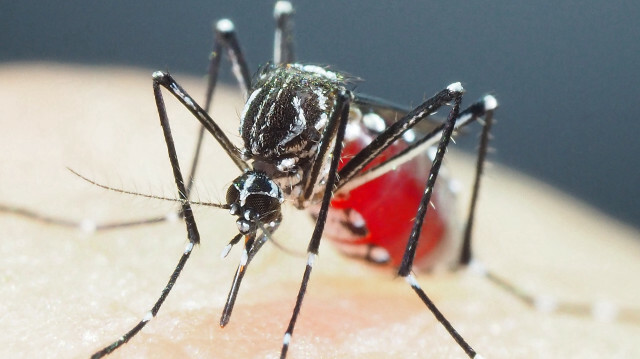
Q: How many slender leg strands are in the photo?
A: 6